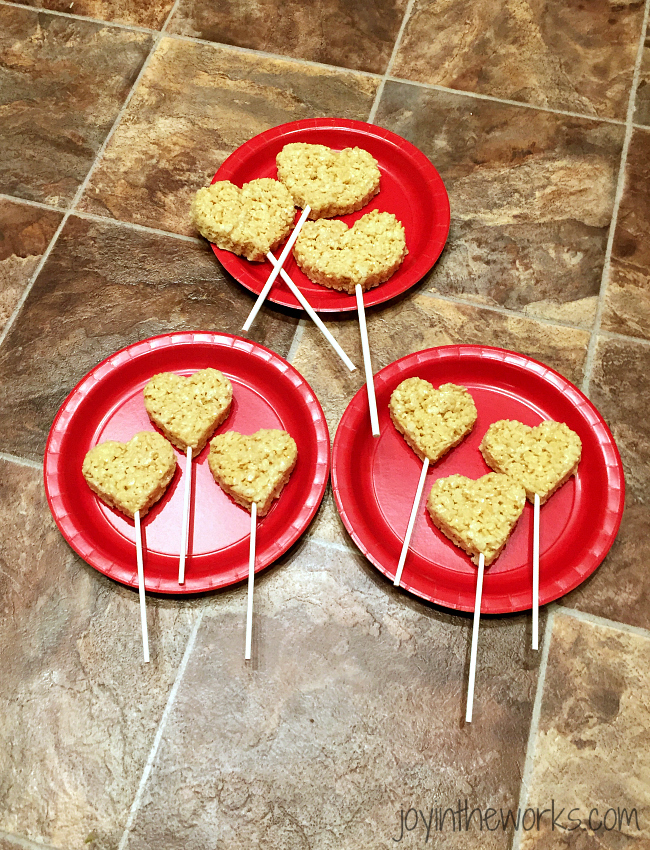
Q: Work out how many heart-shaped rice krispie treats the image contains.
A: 9